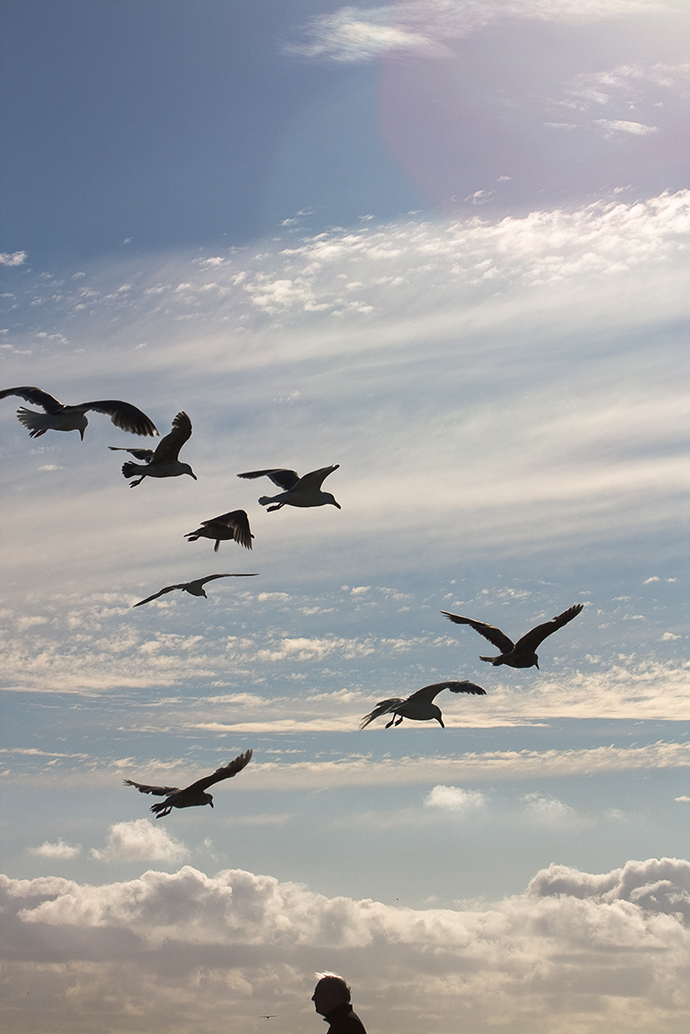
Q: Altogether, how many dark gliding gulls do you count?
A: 8